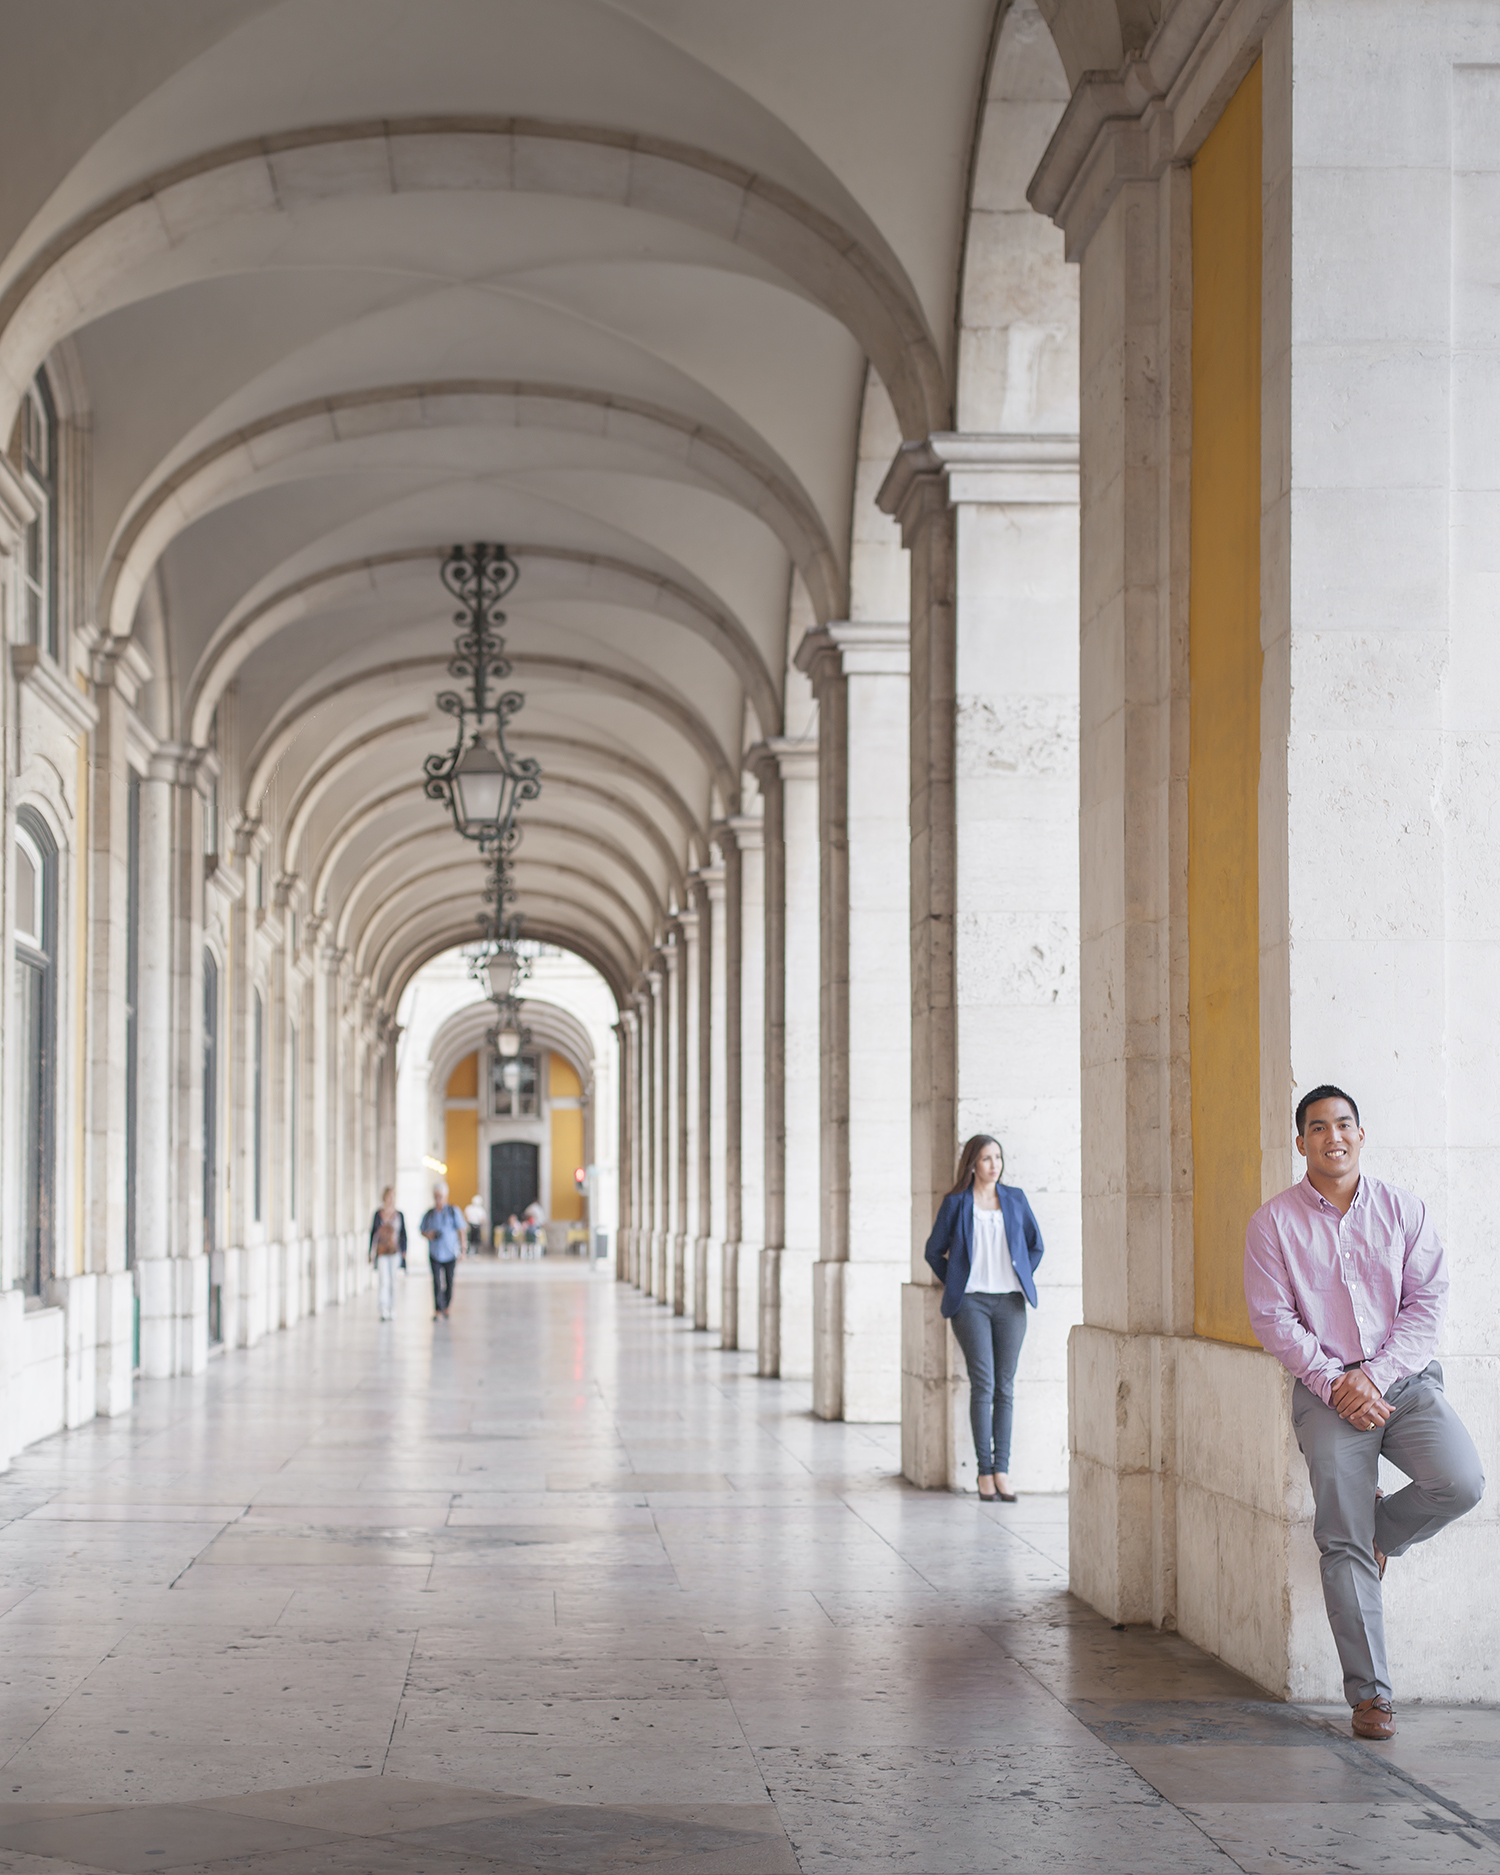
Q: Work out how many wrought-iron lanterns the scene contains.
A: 4